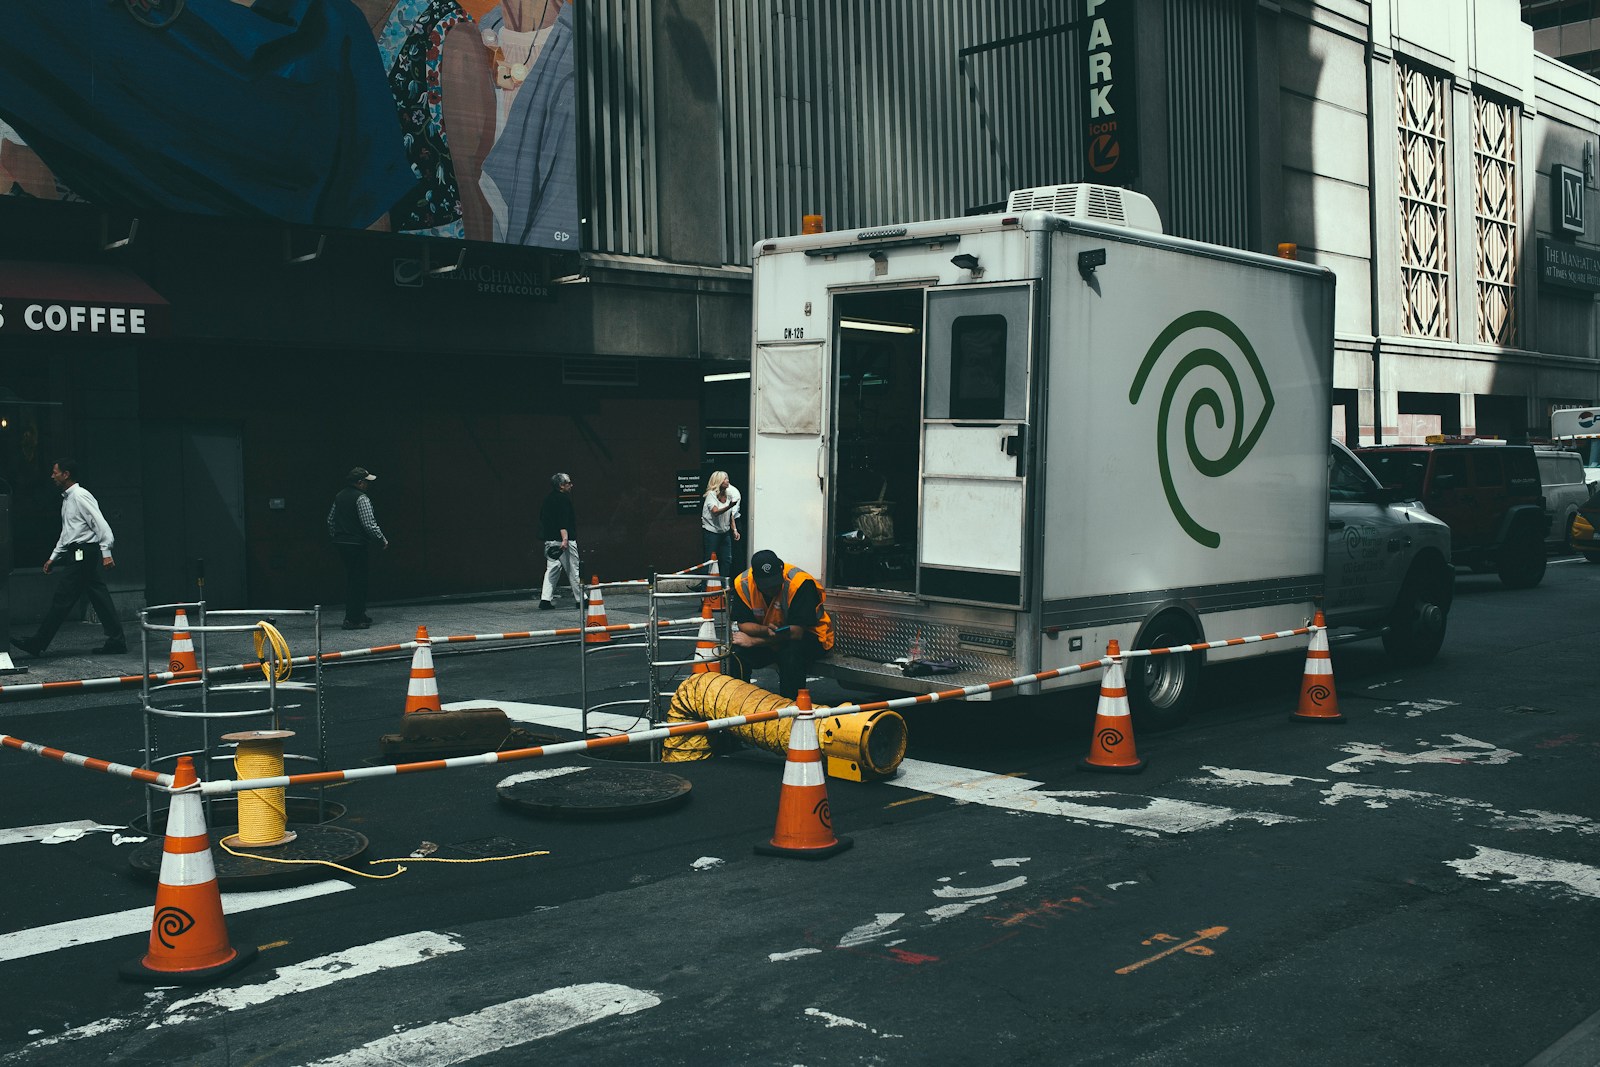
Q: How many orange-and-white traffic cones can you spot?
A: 9